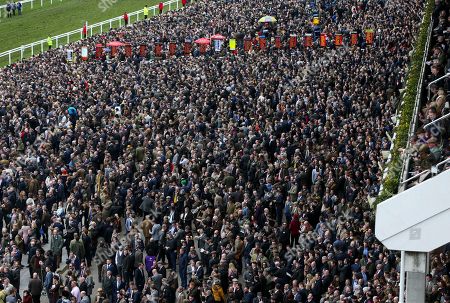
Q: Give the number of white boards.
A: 3